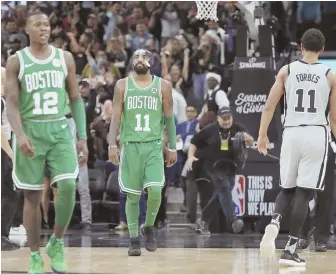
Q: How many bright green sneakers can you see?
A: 2